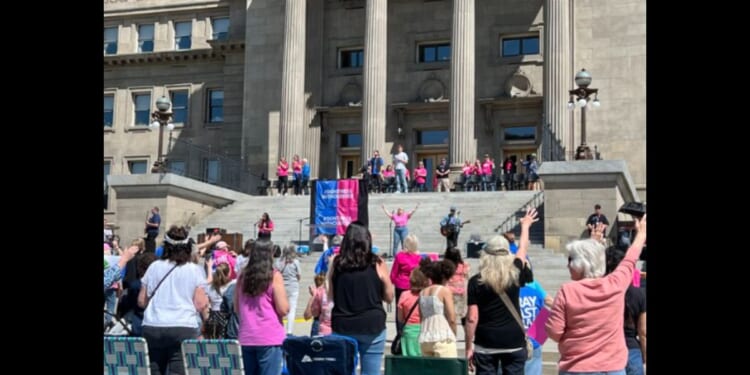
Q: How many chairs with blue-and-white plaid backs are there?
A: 2